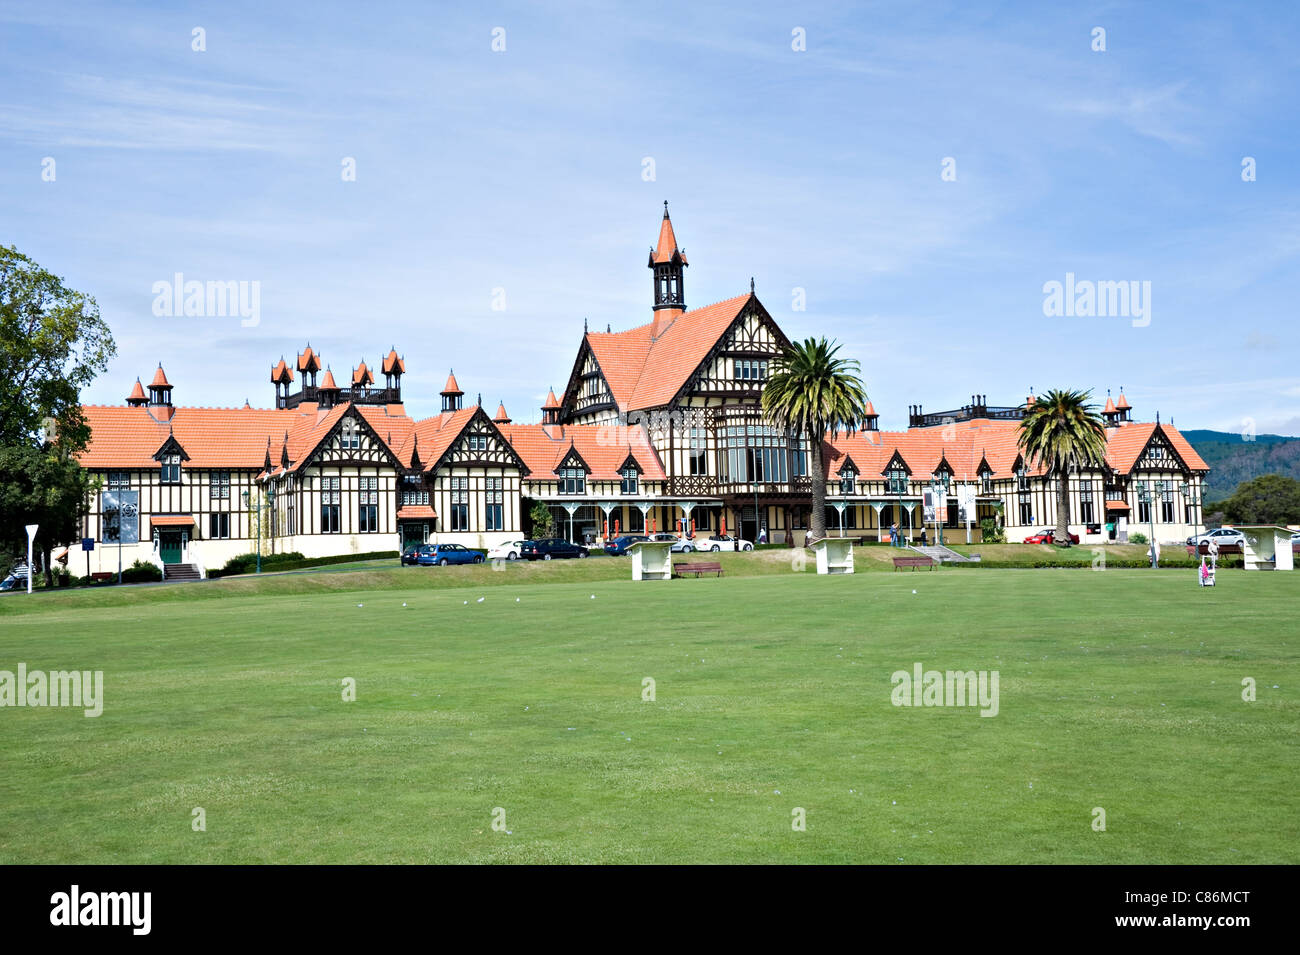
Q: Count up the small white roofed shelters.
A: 3